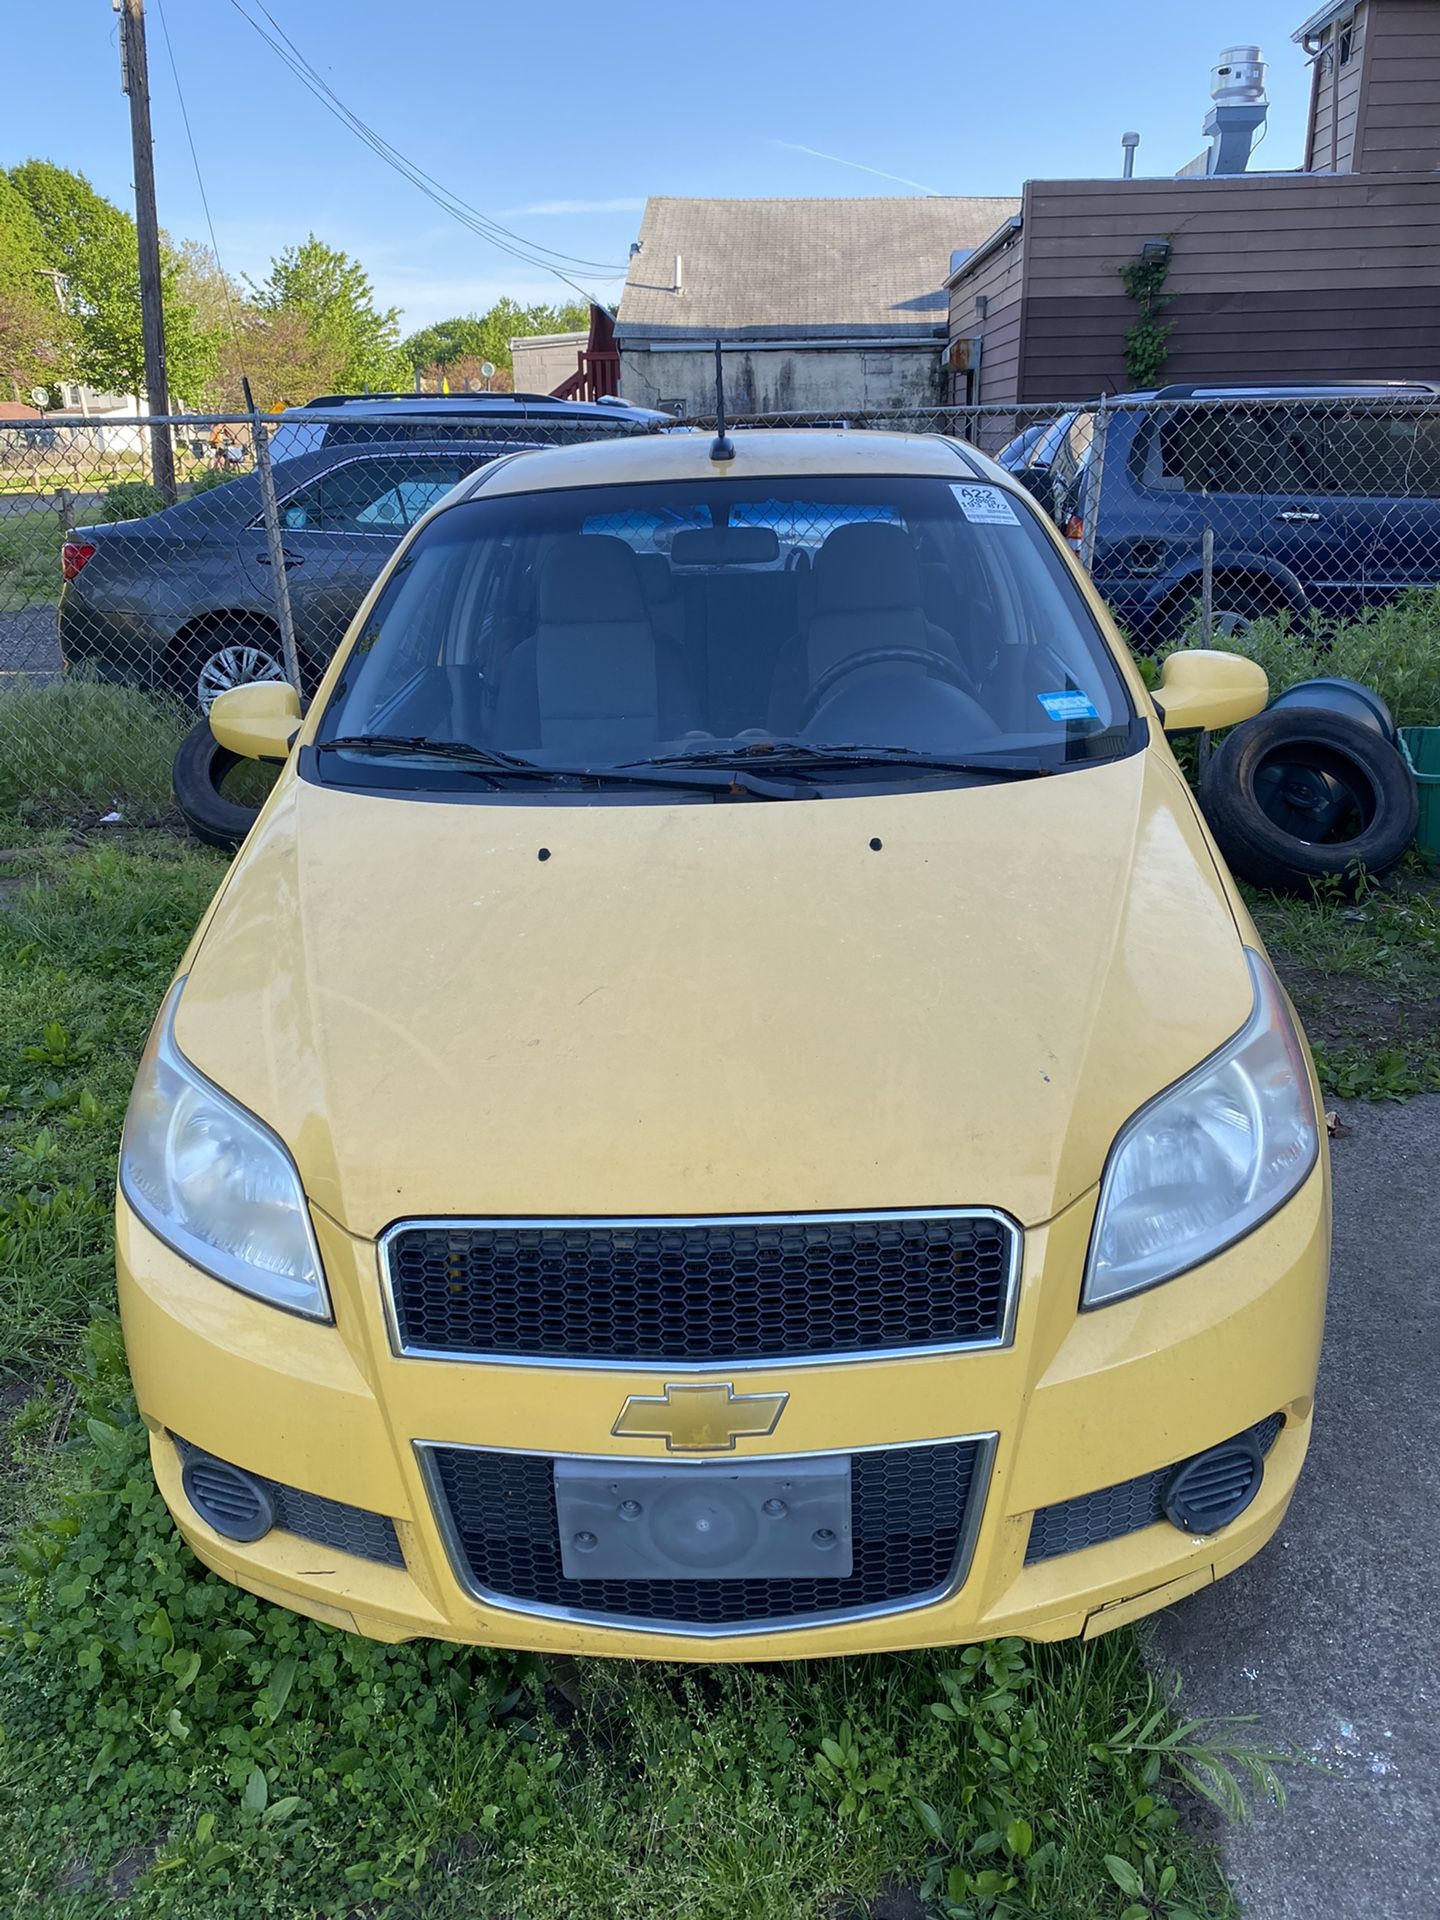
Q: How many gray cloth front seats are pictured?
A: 2